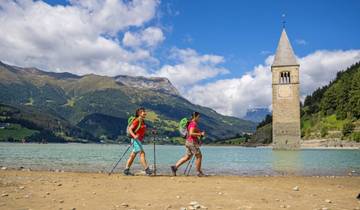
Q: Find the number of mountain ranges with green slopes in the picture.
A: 2